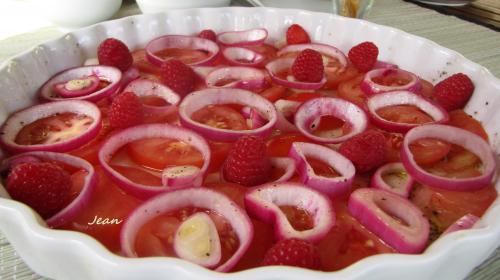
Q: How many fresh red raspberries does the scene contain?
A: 12